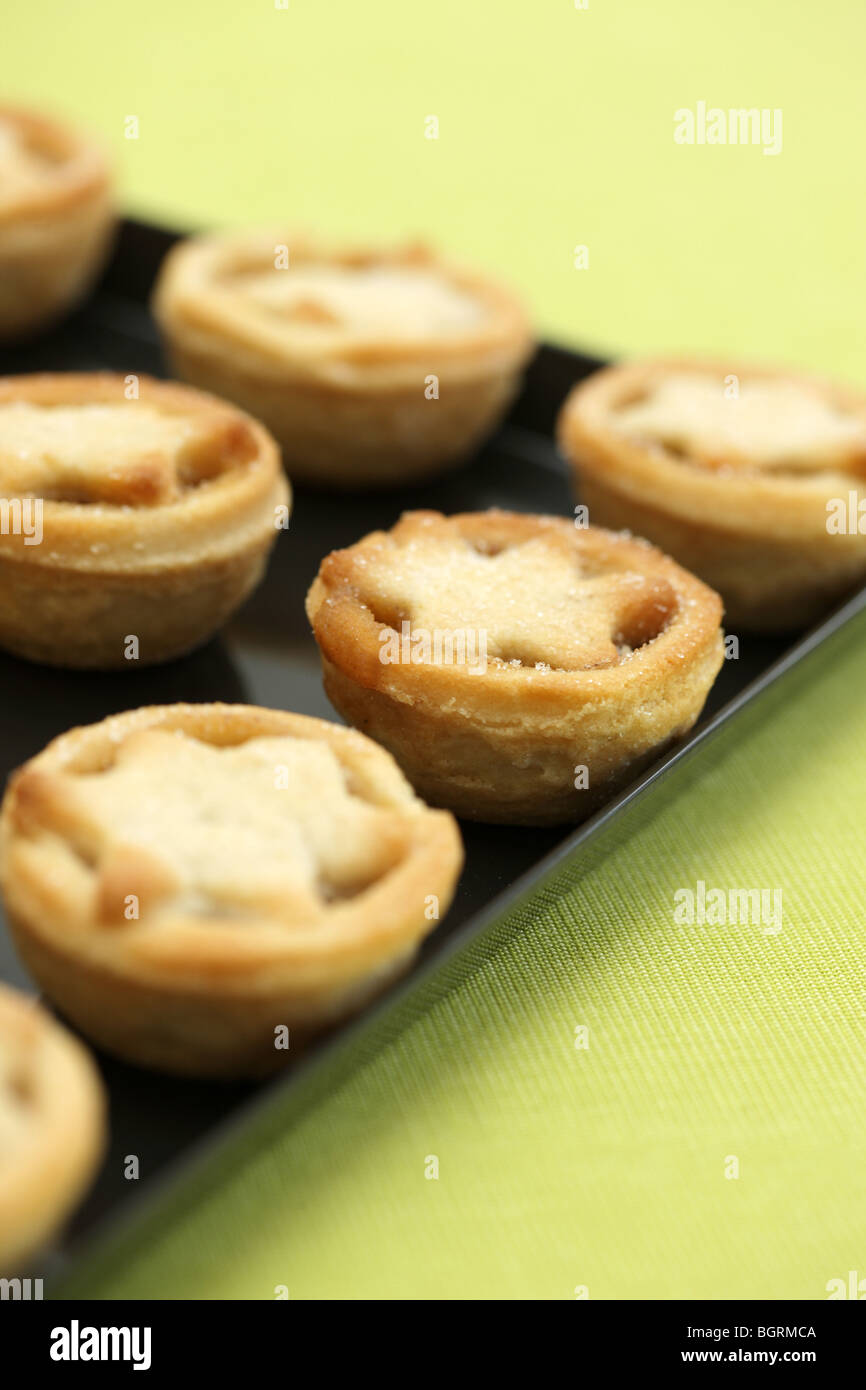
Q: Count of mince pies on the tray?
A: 7